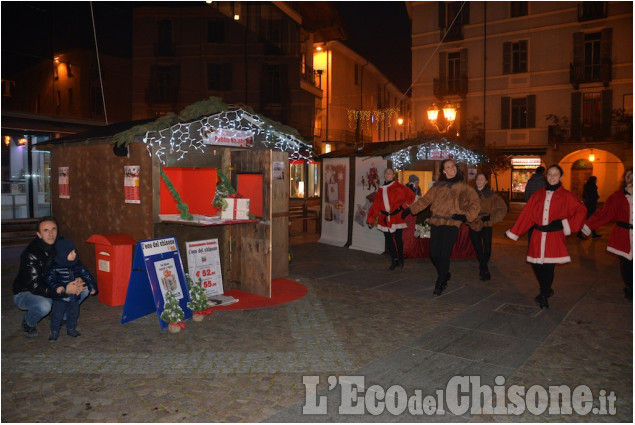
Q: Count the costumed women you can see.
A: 5